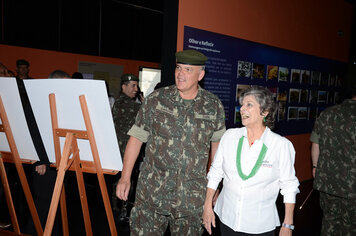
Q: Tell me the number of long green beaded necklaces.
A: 1